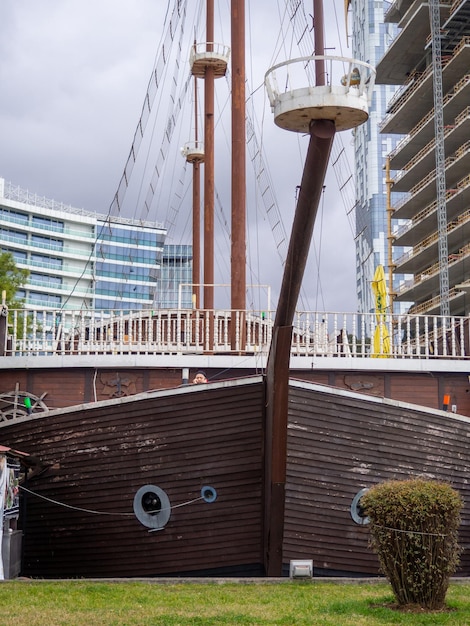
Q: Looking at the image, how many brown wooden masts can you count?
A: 4